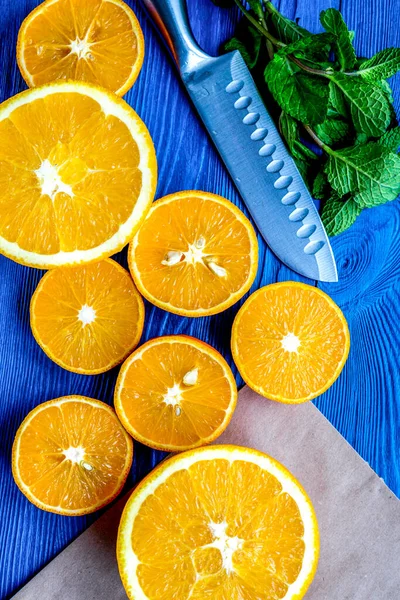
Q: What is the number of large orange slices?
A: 2